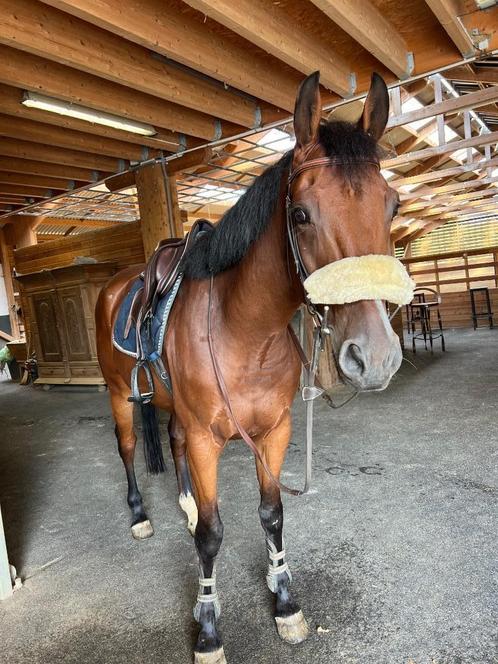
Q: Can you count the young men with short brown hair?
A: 0